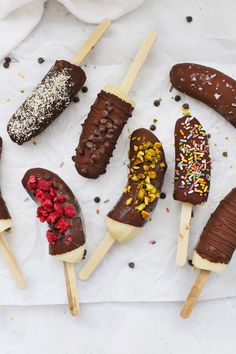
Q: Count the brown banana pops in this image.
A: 8